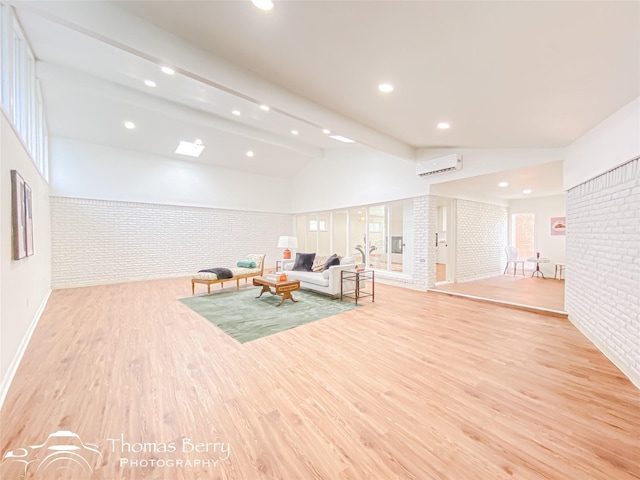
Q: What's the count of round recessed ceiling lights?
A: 14